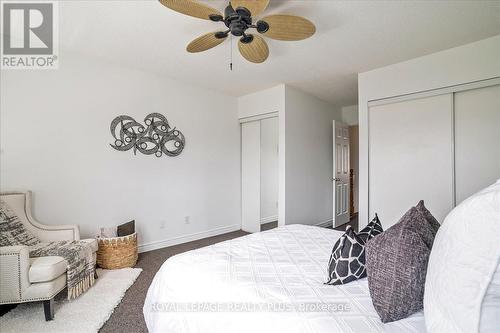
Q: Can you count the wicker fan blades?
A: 5